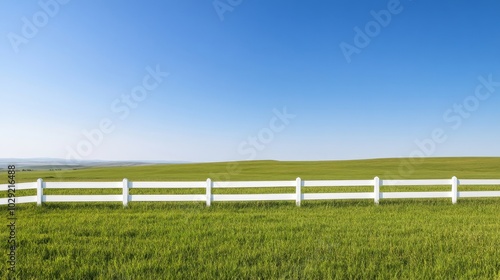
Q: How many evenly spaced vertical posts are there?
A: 6